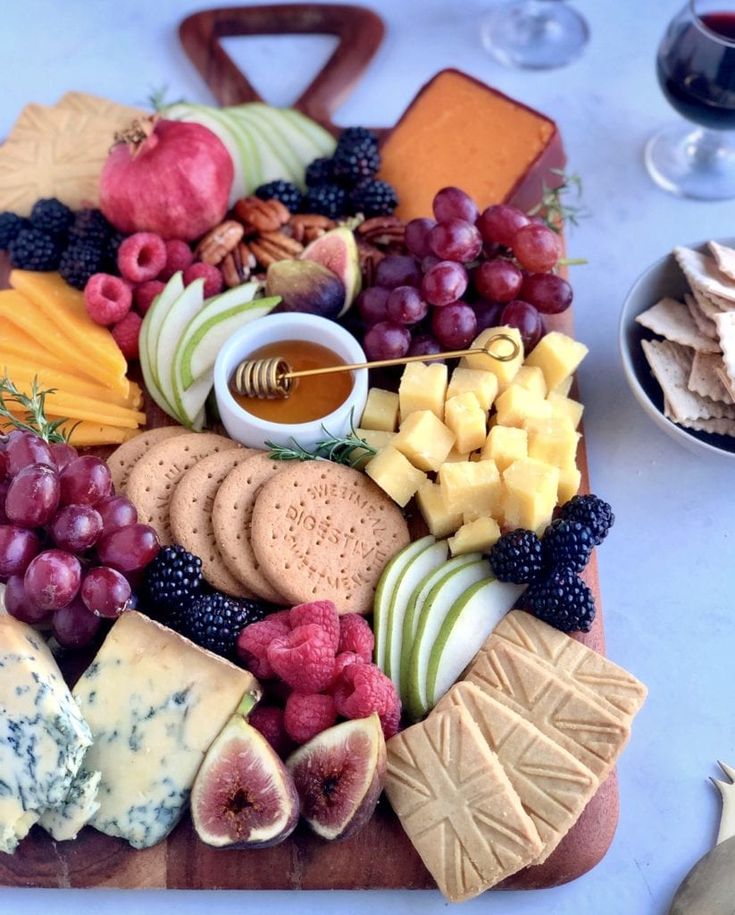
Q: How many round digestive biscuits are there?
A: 5